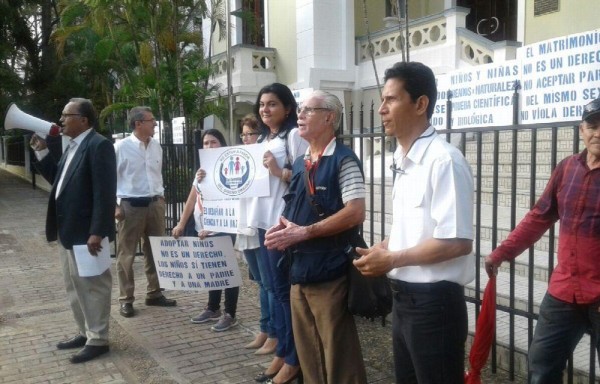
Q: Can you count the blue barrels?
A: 0